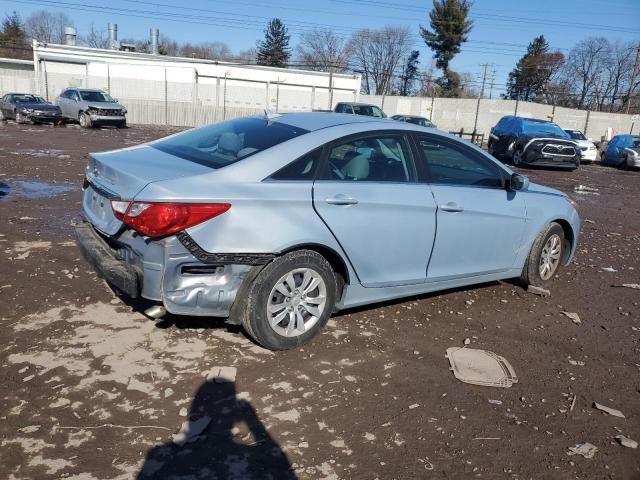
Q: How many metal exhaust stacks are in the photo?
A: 3